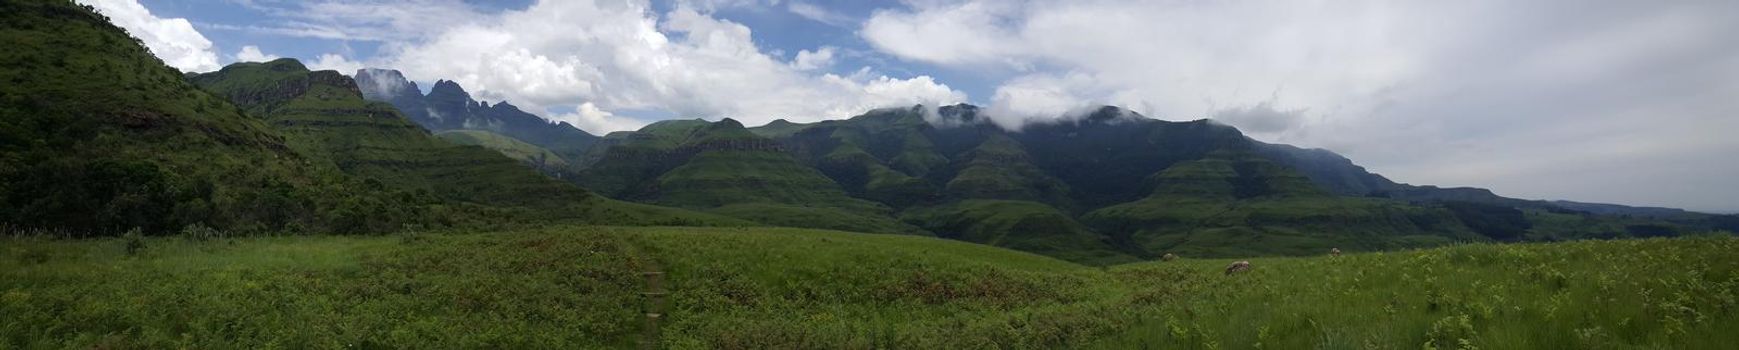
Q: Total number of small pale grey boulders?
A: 3